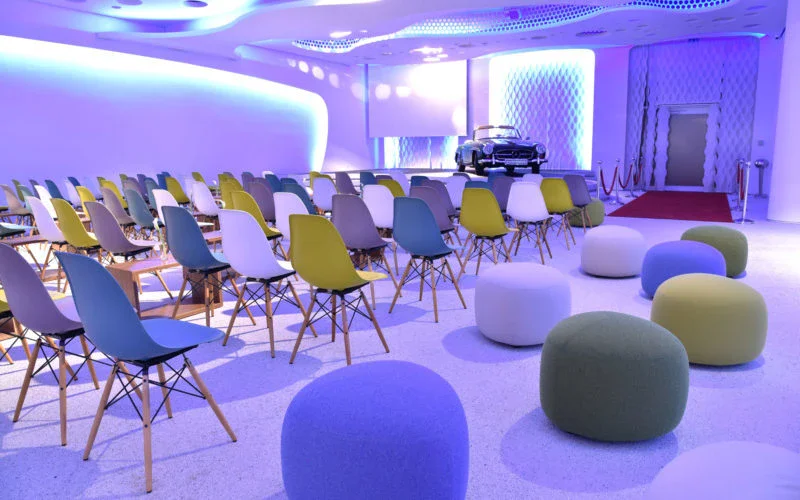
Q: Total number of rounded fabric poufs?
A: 9